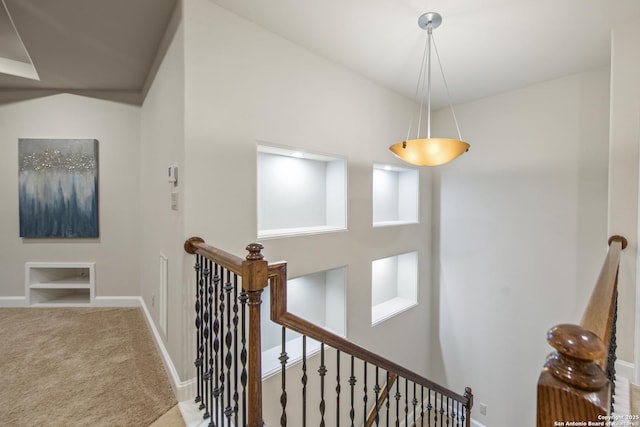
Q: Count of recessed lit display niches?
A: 4